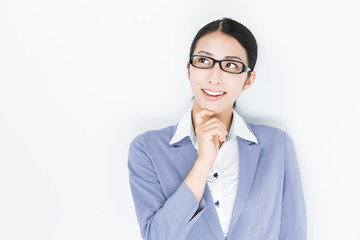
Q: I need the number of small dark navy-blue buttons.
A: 2